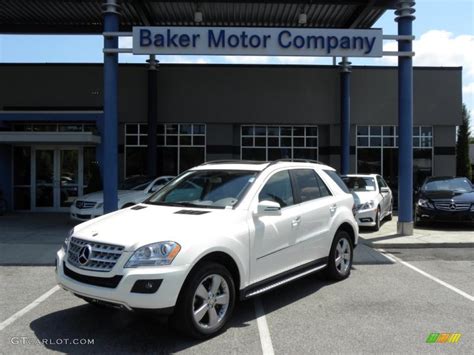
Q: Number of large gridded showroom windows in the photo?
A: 3